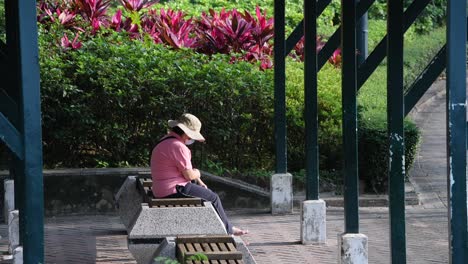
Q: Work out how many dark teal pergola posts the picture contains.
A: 6